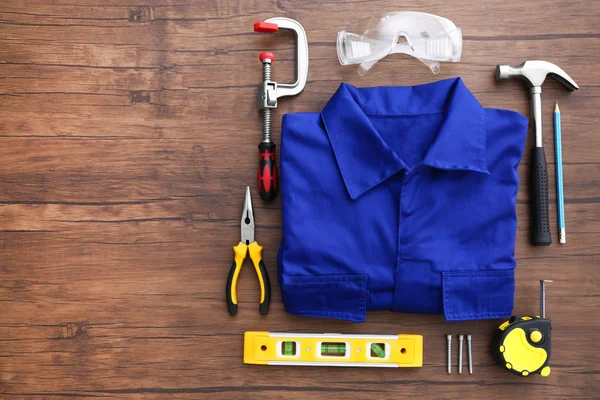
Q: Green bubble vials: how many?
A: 3